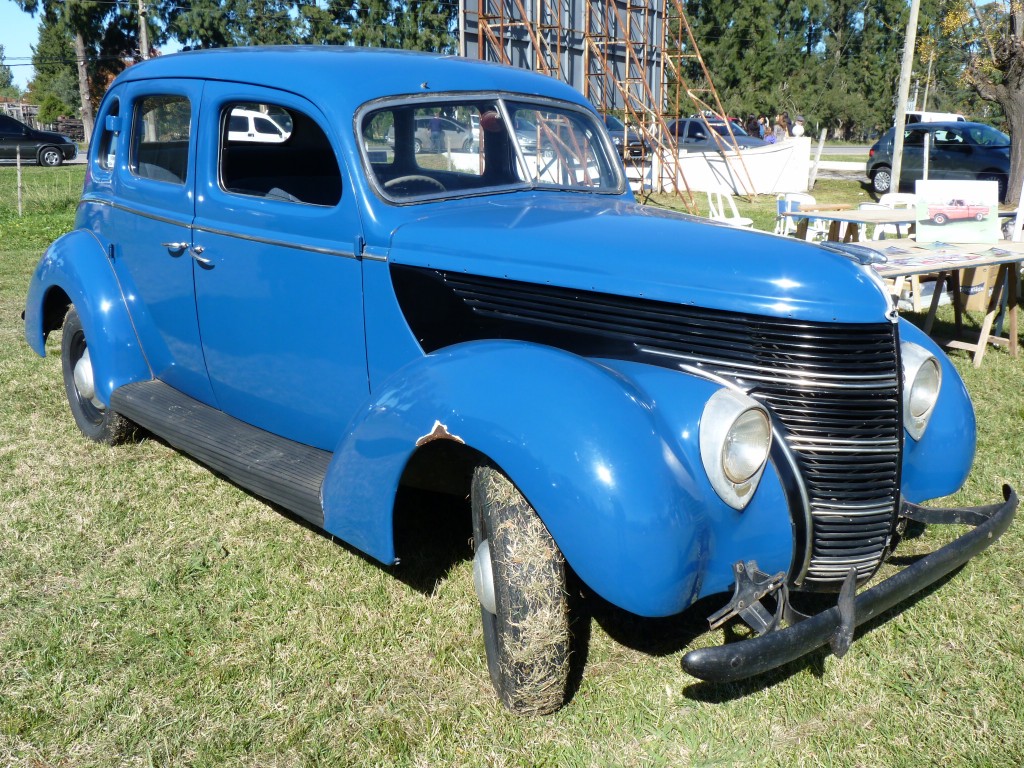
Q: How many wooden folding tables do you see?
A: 2